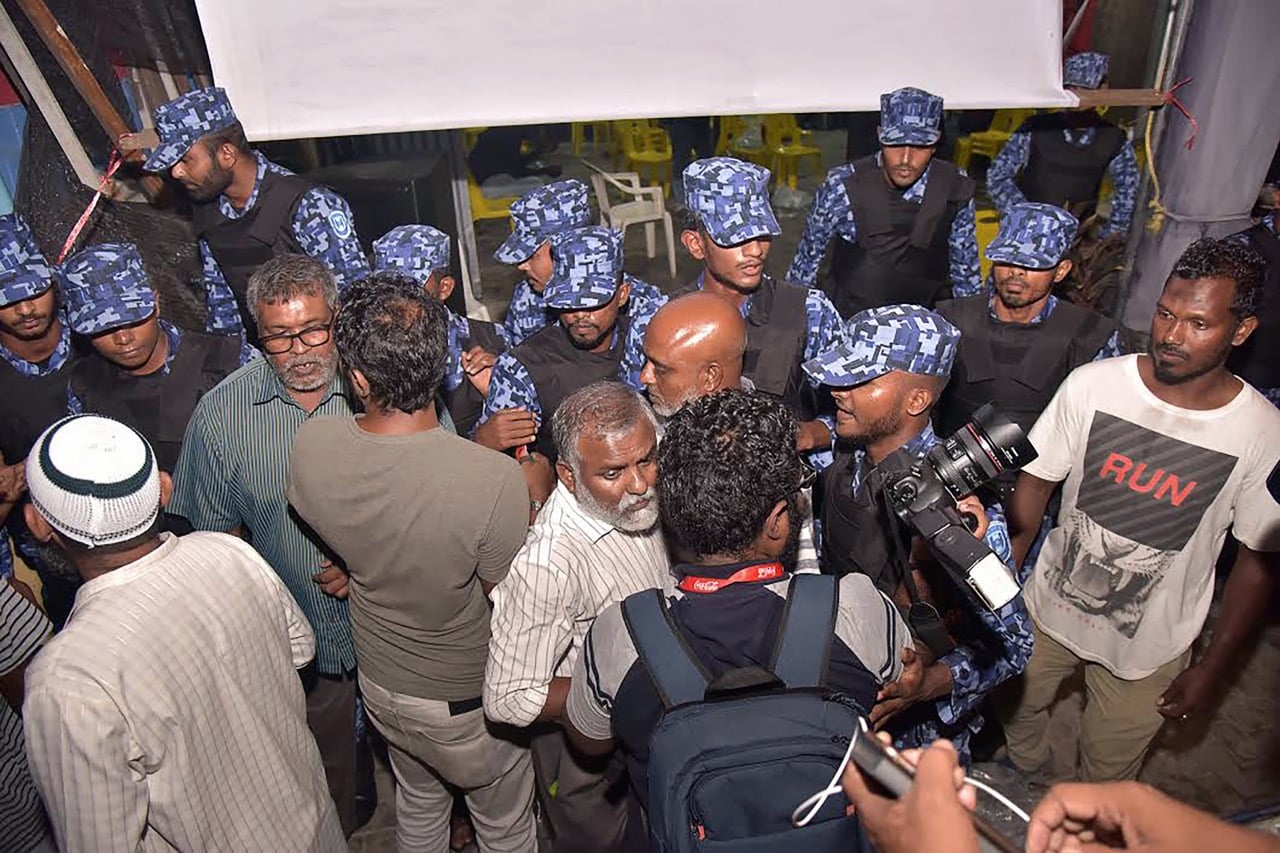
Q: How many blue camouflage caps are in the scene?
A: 11